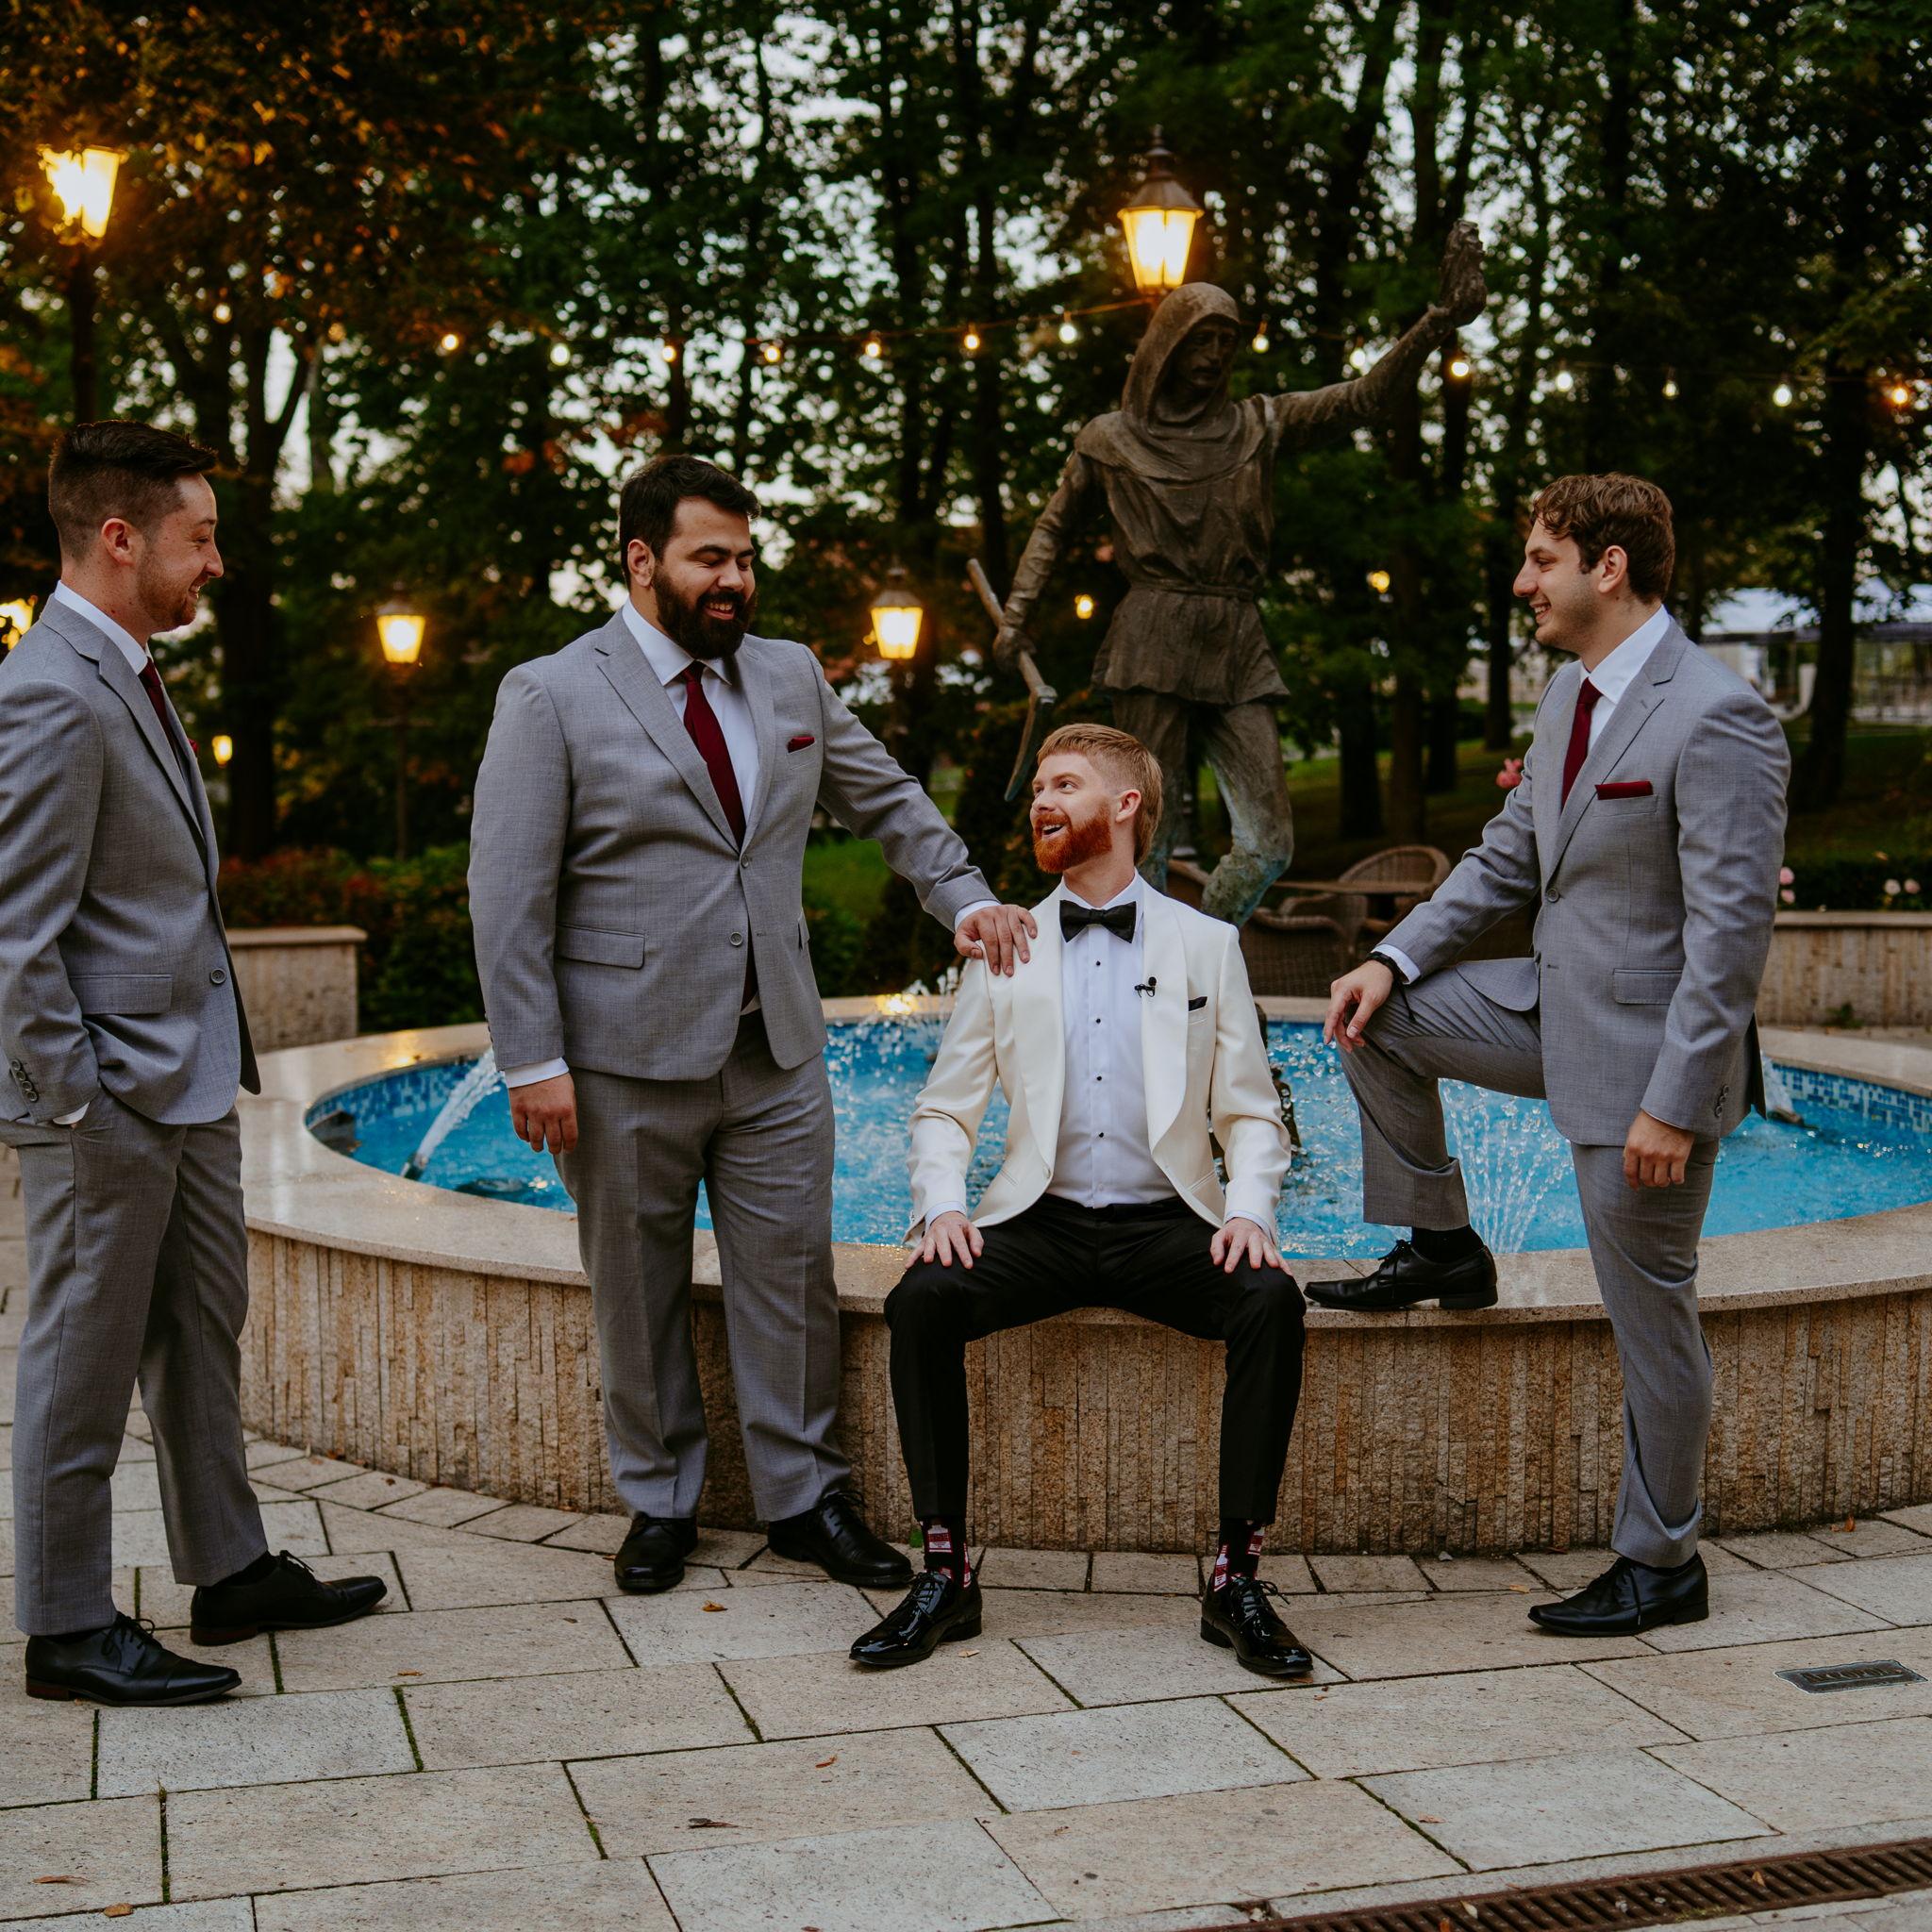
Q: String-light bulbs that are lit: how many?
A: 15